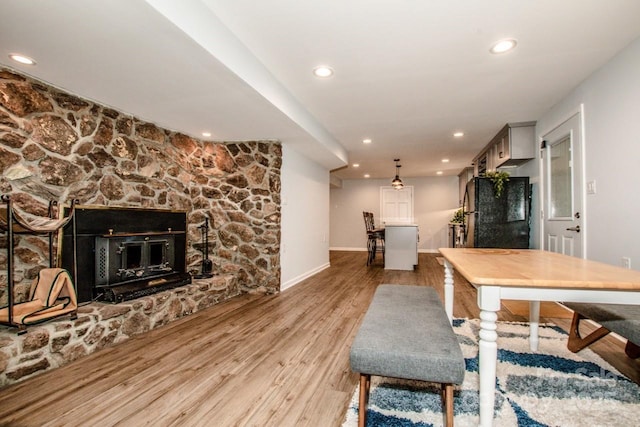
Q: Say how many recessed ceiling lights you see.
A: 10